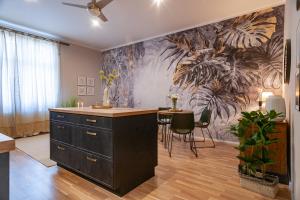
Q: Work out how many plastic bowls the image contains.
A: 0